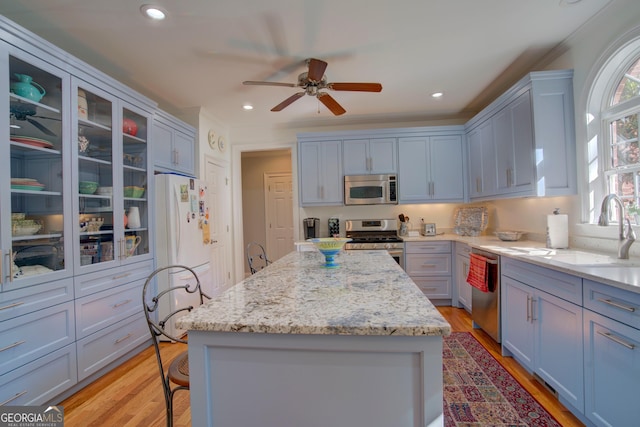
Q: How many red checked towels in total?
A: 1